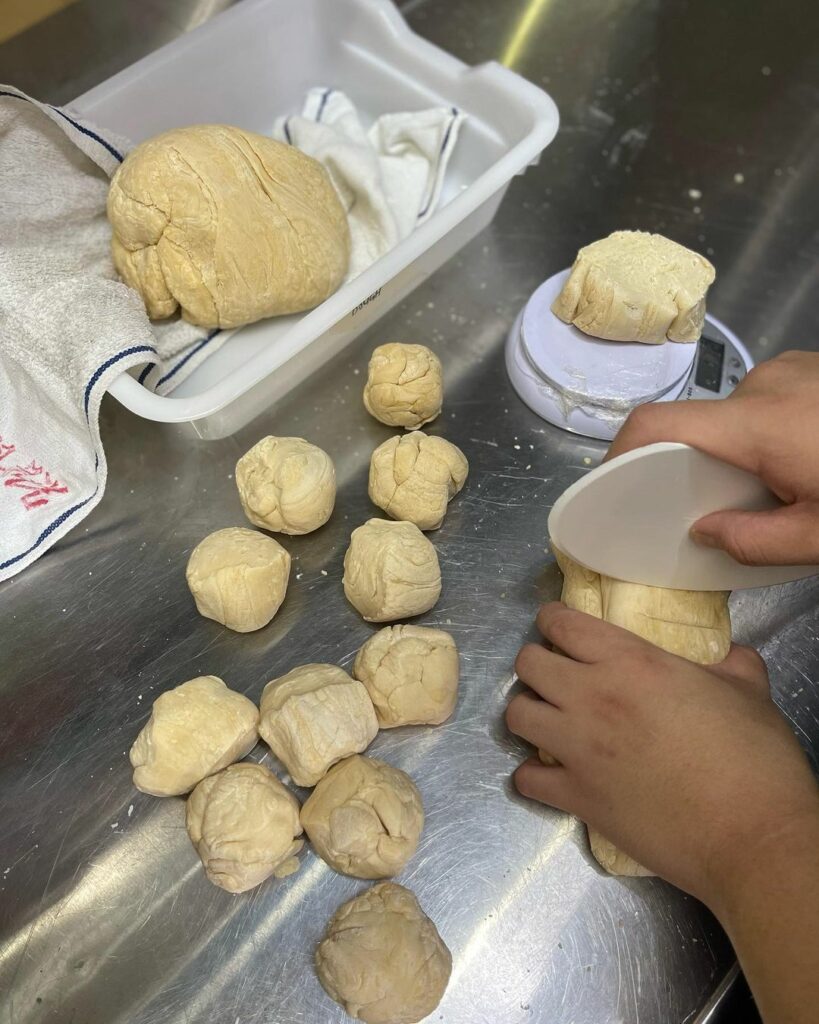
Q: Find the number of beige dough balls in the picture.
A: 11